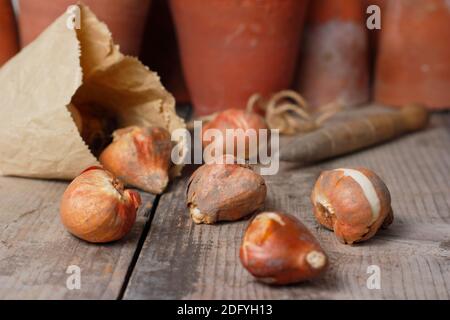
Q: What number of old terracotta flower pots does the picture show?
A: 5